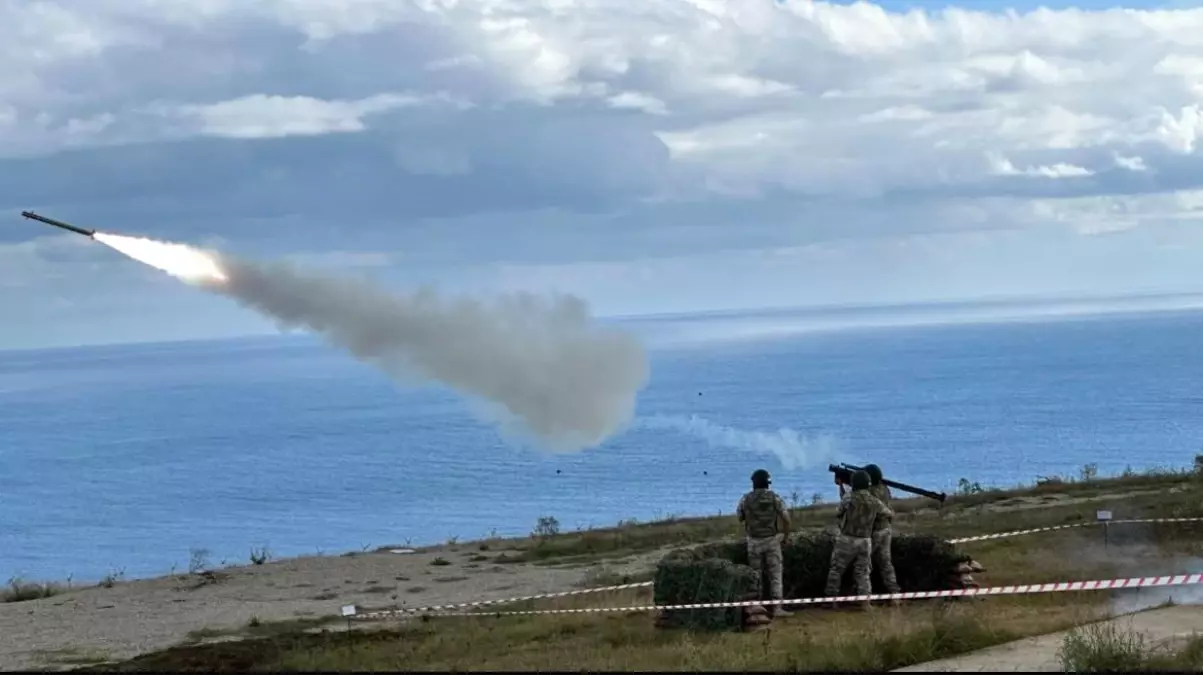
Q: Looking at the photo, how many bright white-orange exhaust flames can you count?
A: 1